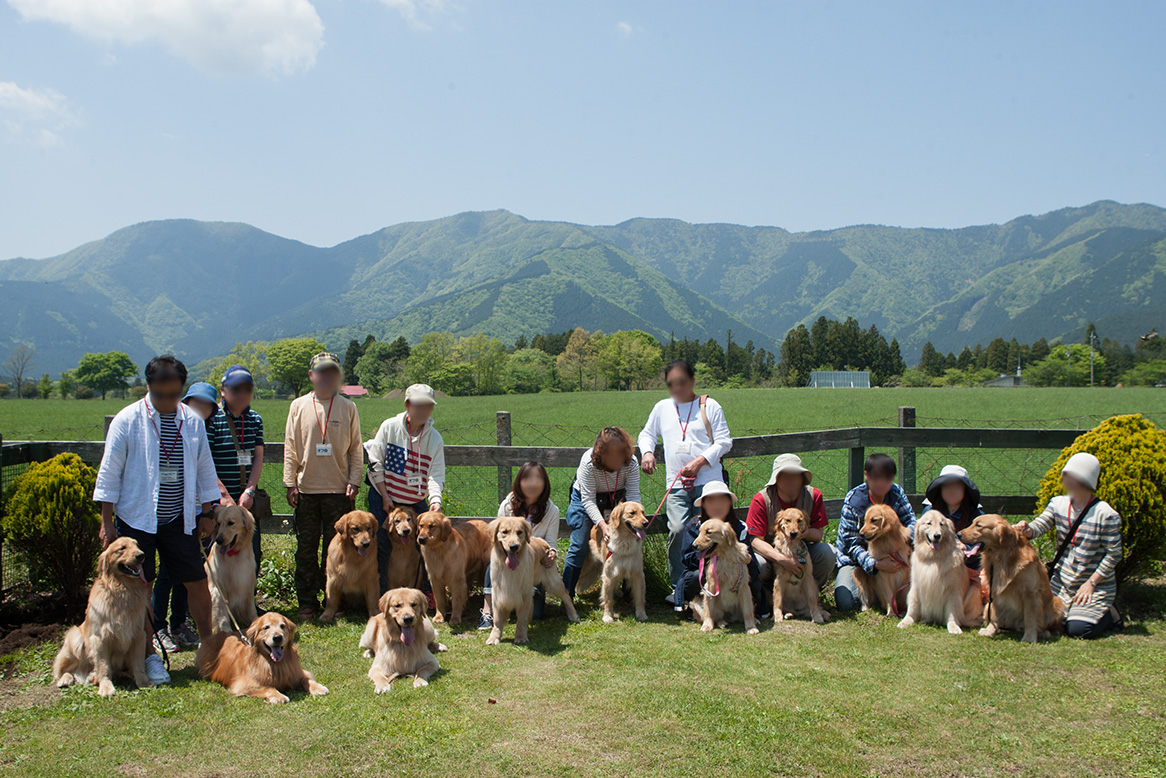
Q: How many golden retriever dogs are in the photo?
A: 14